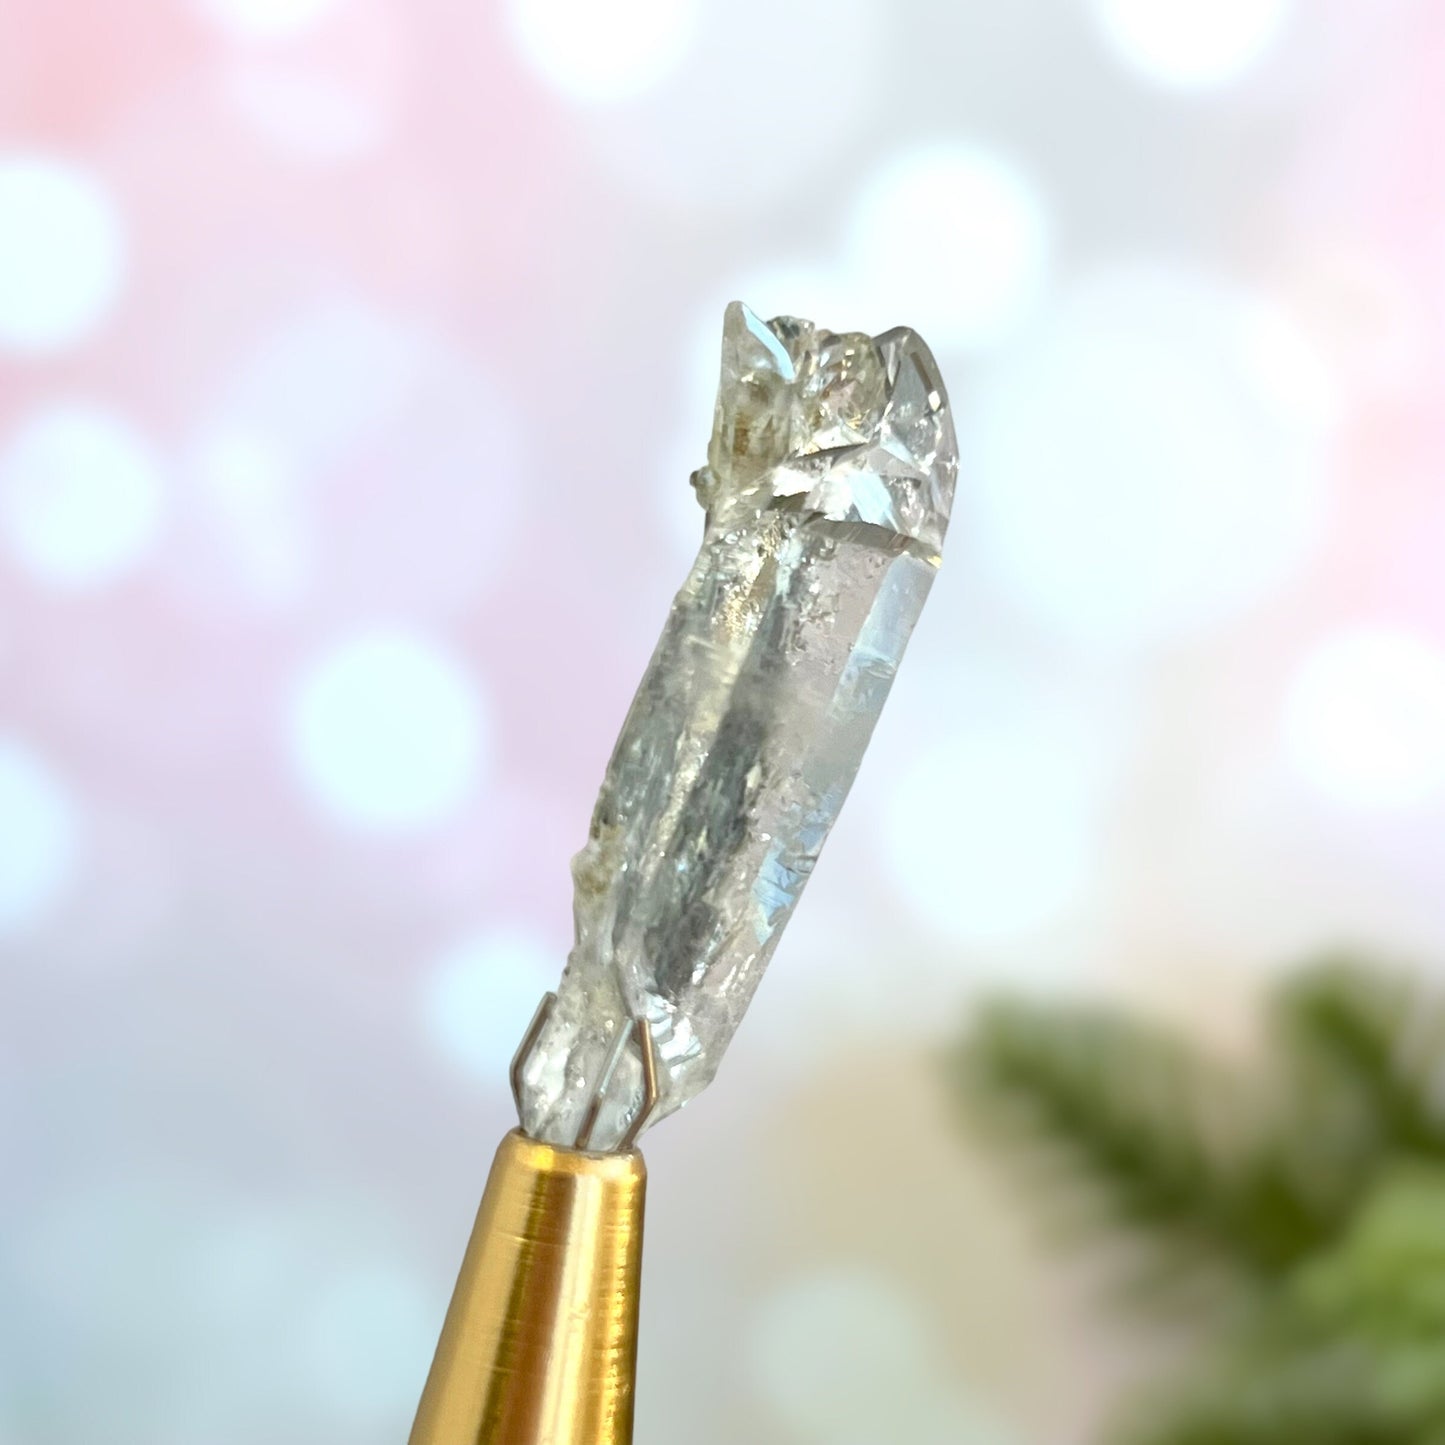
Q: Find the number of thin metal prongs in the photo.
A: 3